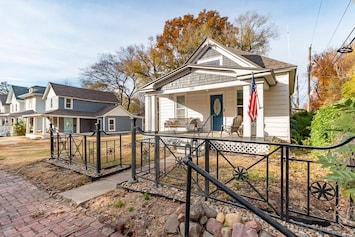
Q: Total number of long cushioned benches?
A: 1